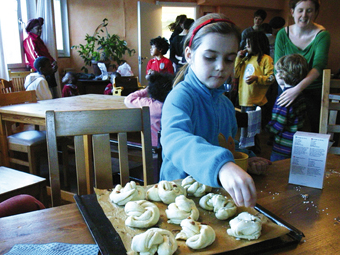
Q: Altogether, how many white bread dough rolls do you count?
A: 9